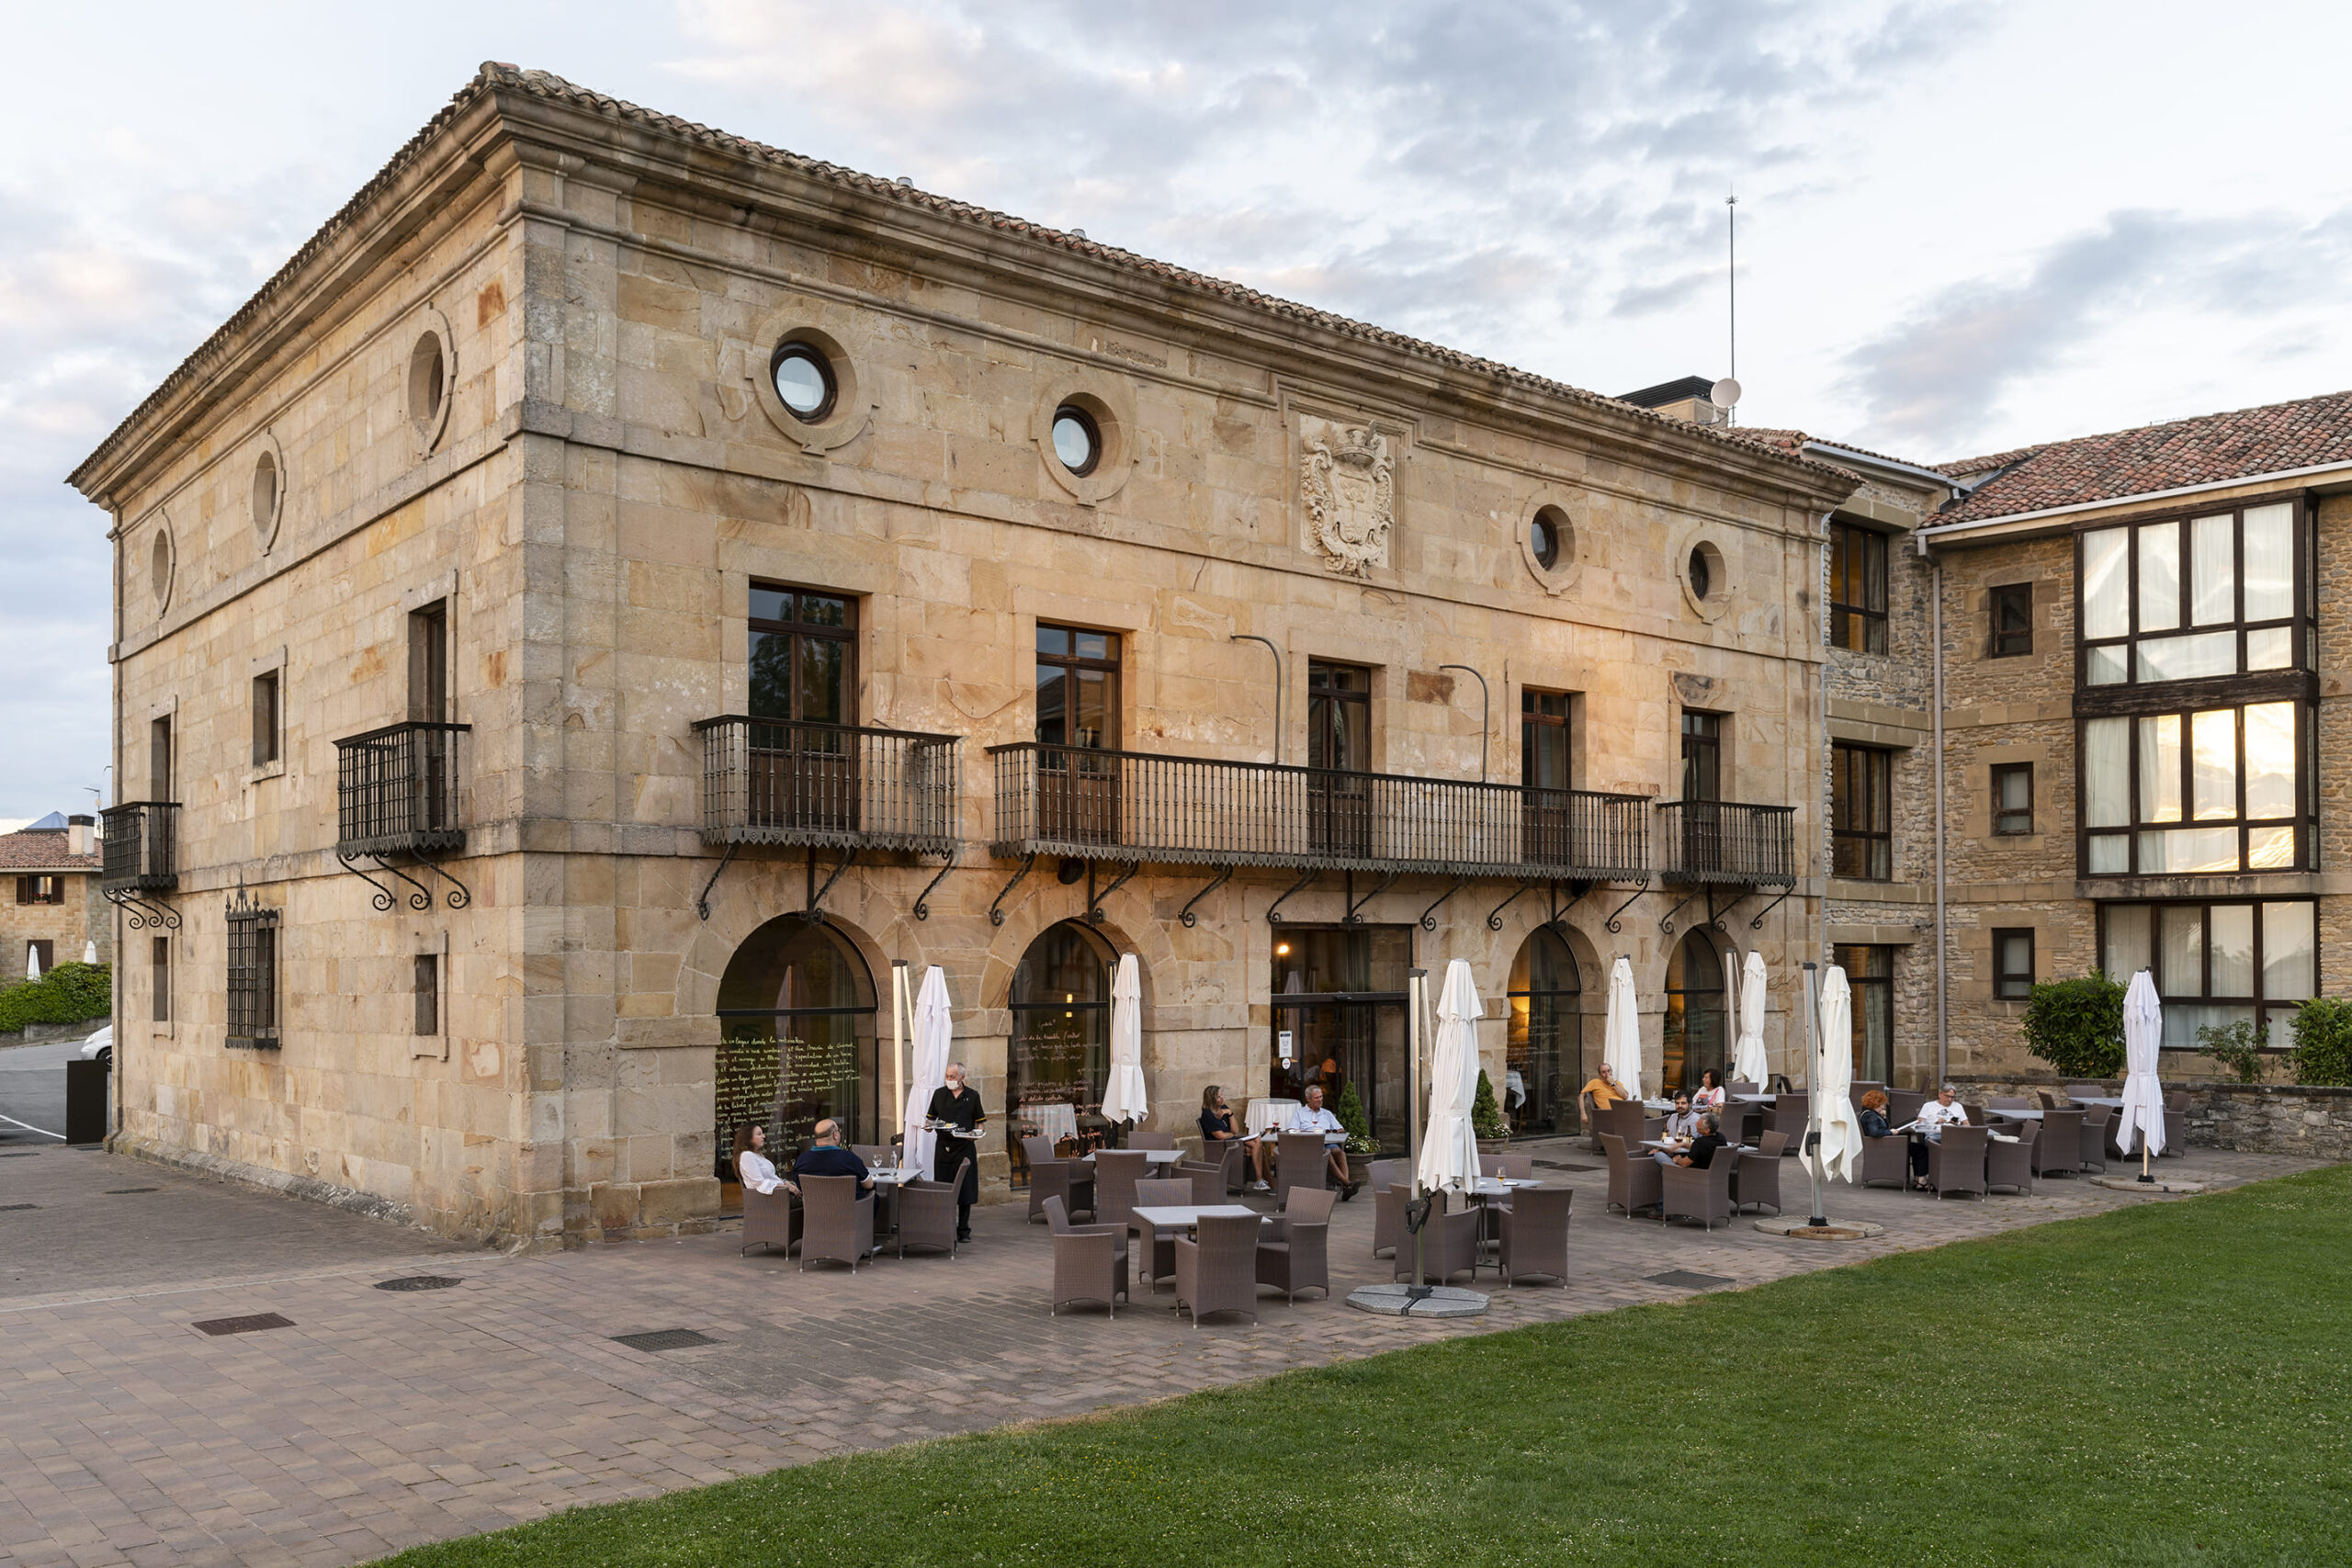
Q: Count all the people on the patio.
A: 11